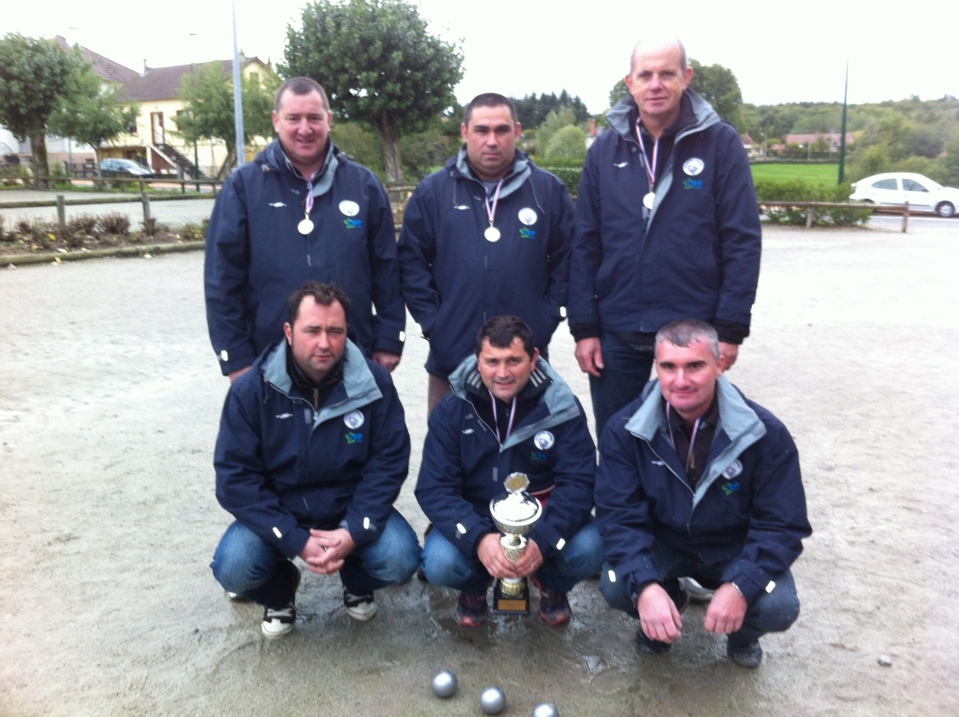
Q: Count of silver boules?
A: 3